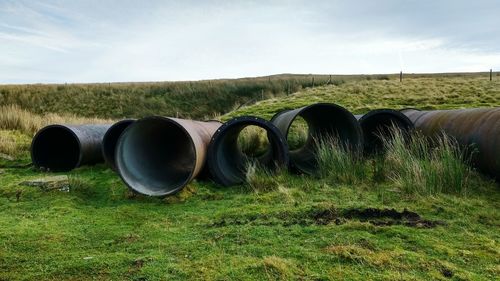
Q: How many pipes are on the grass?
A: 7